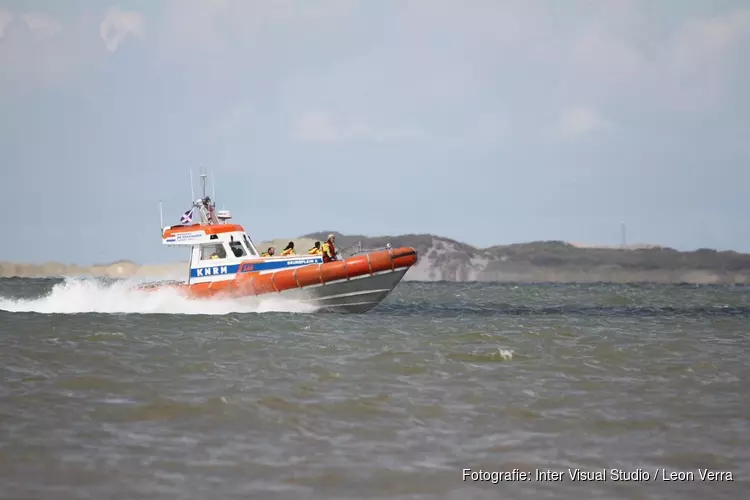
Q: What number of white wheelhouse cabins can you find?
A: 1